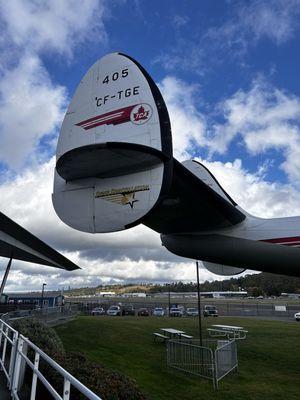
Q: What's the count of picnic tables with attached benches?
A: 2